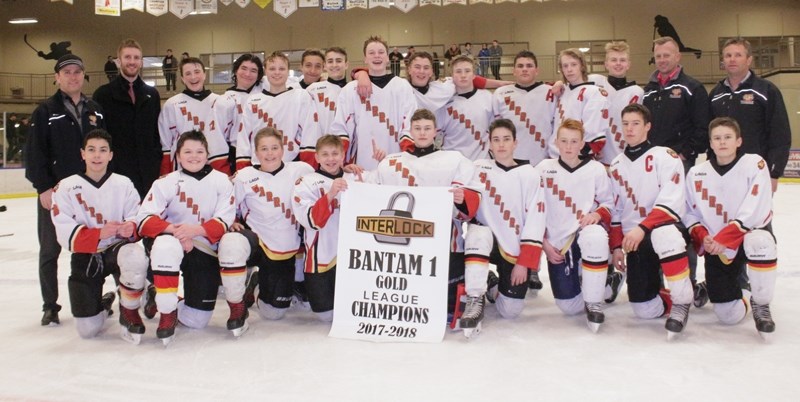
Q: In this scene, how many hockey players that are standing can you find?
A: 11